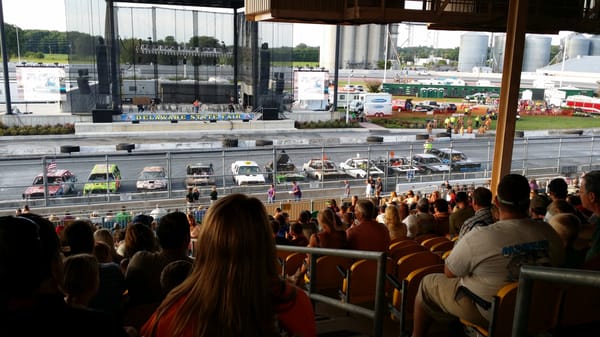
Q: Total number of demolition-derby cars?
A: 11